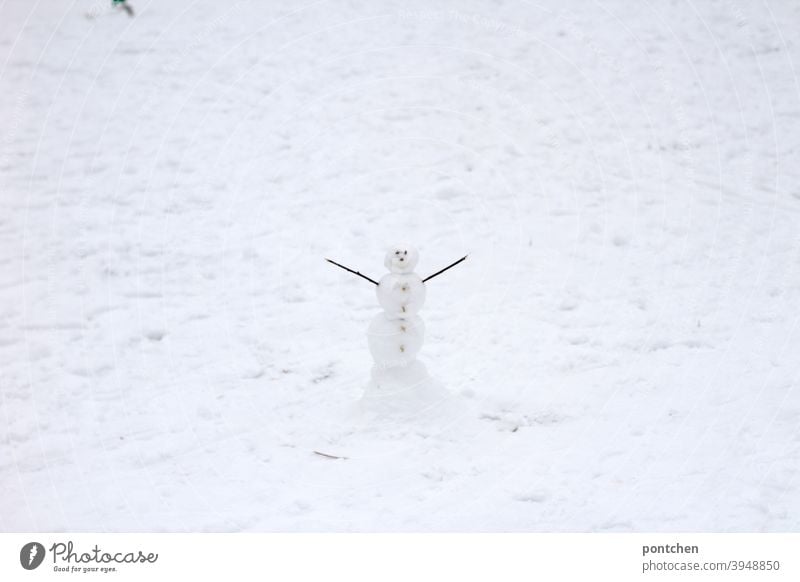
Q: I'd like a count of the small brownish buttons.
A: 4